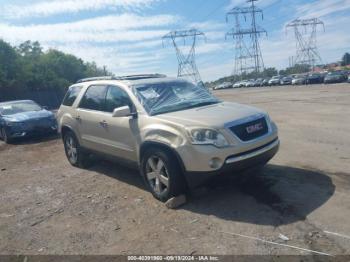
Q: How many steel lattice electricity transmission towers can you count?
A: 3